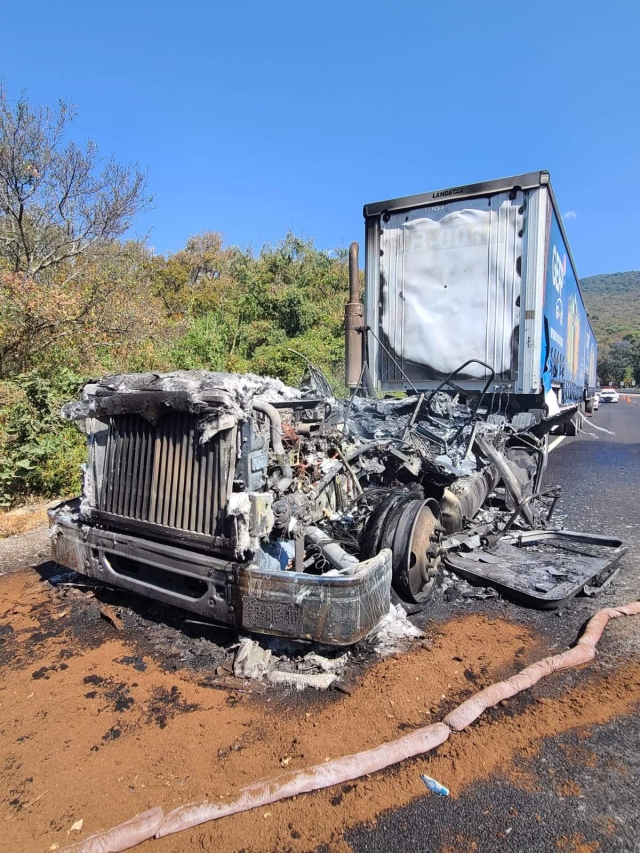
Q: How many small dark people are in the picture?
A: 0